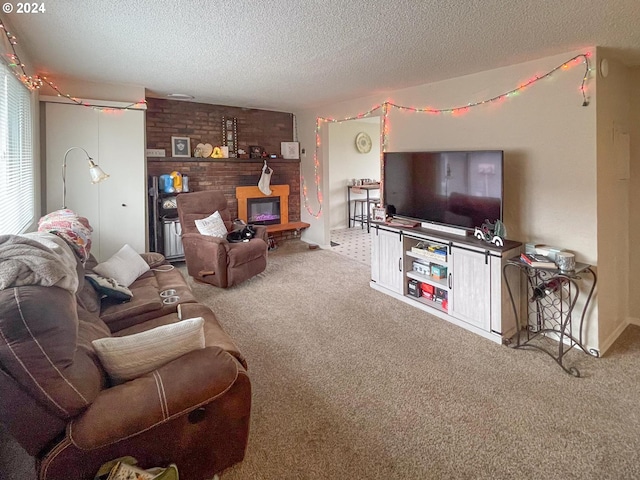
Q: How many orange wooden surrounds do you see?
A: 1